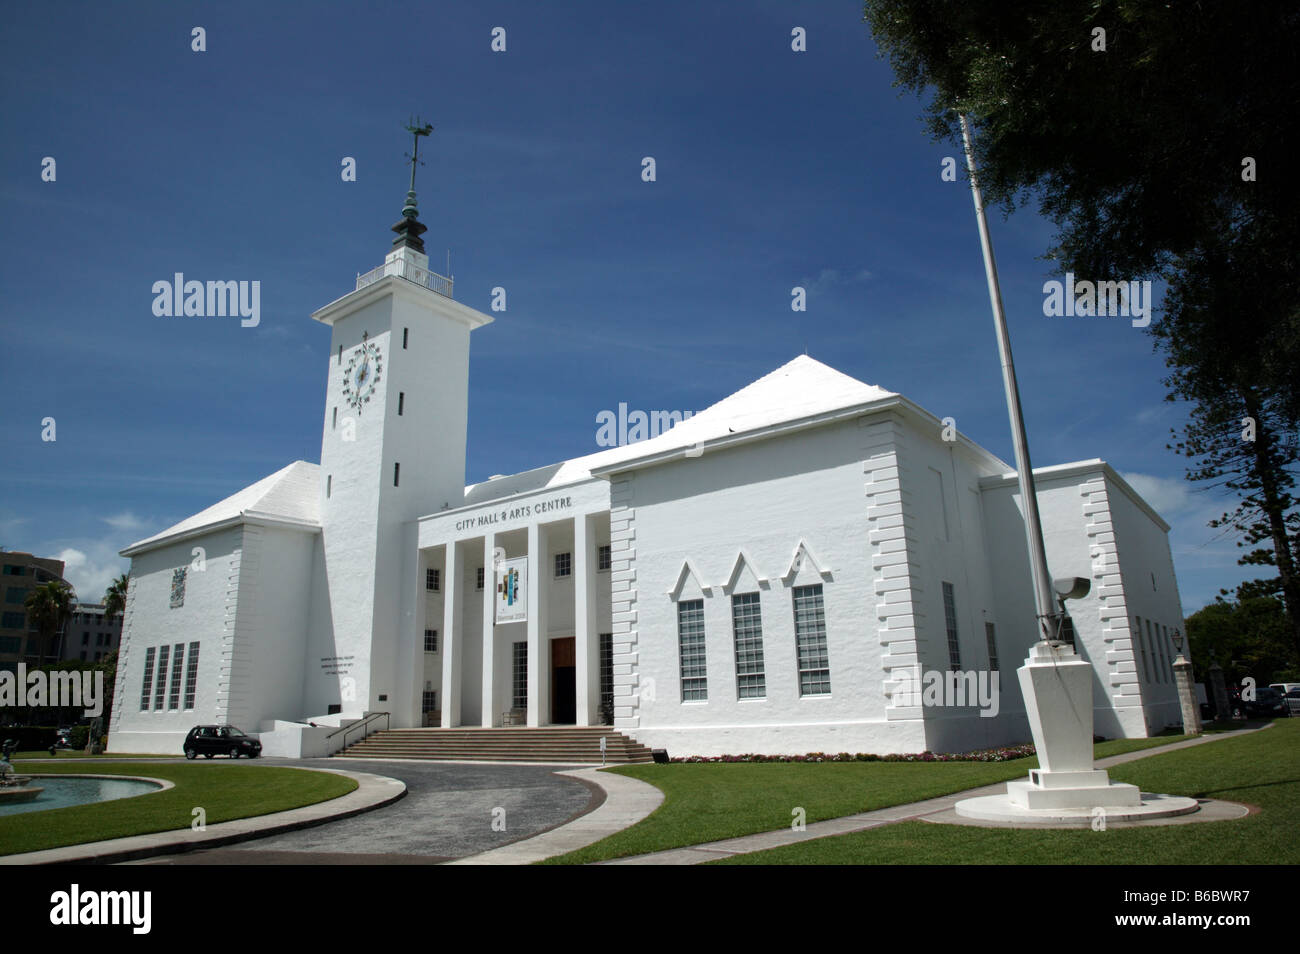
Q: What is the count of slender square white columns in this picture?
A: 4